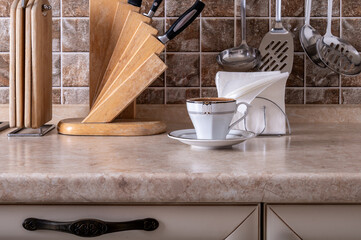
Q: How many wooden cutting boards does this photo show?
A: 4